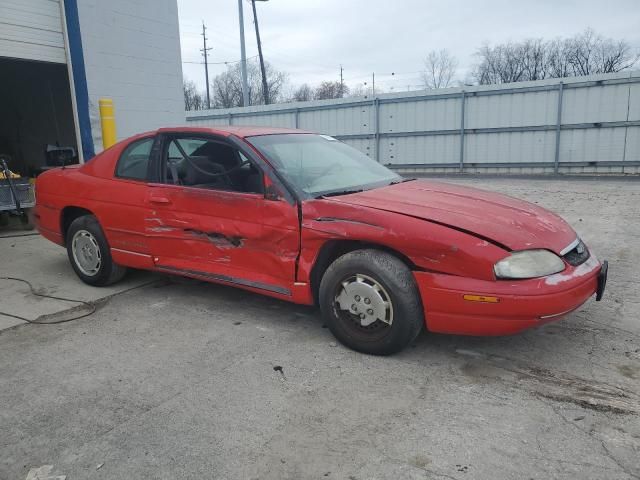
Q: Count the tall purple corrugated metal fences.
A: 0